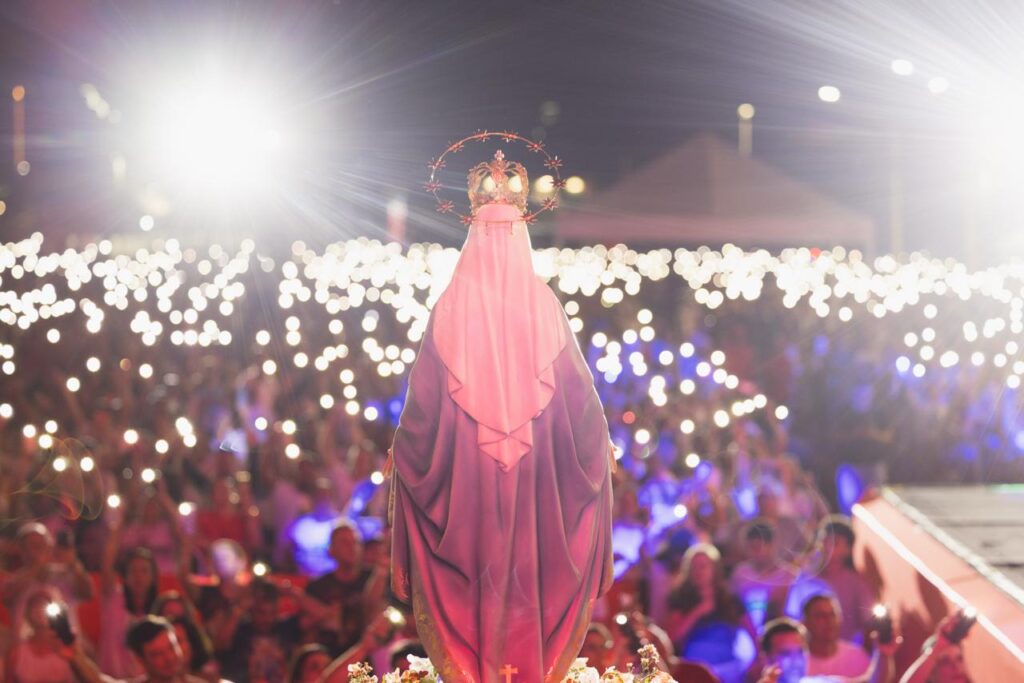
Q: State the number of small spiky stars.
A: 12